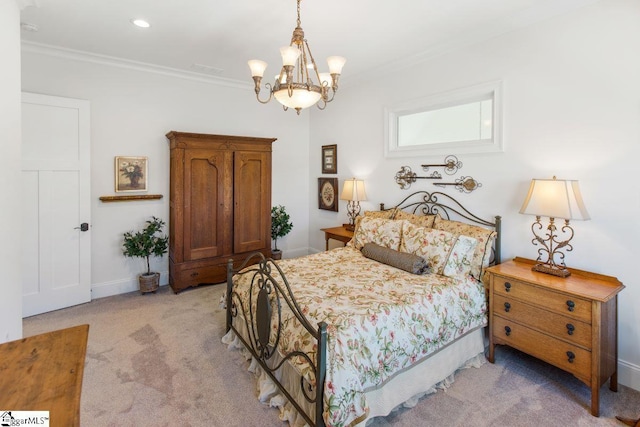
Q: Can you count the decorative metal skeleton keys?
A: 3